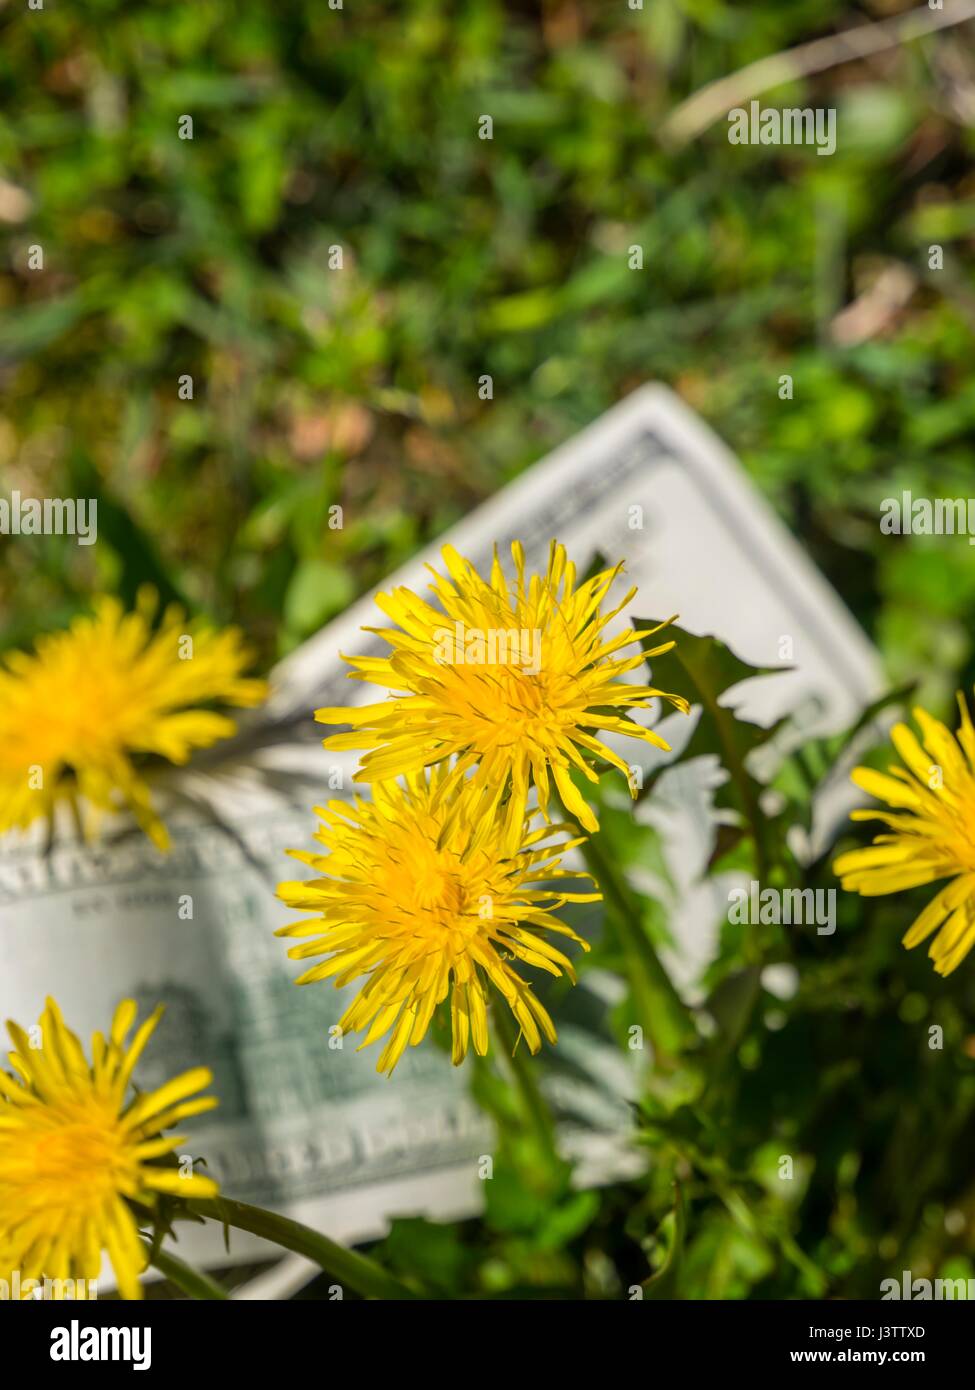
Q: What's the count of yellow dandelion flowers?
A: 5